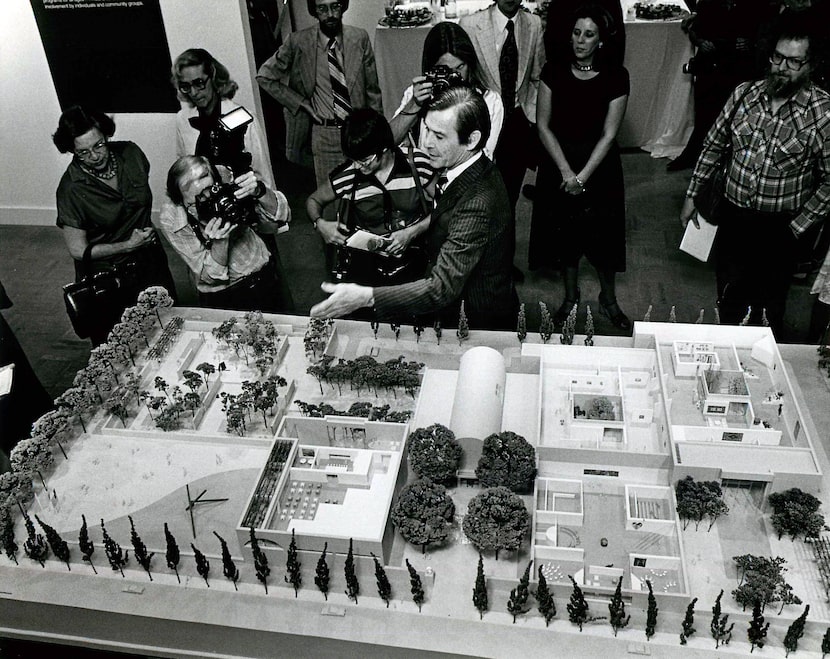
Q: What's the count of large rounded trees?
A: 4